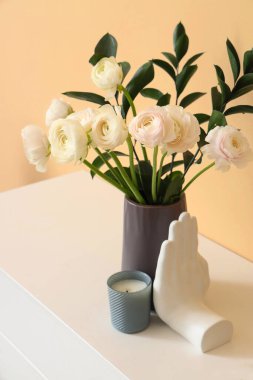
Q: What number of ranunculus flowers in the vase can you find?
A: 9